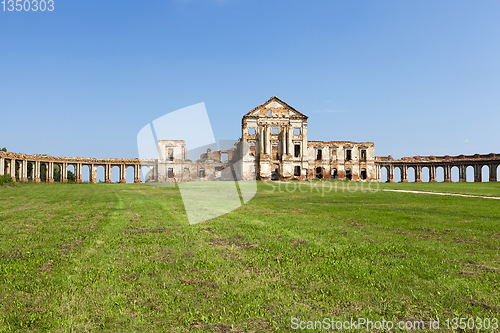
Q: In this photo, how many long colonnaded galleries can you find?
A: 2